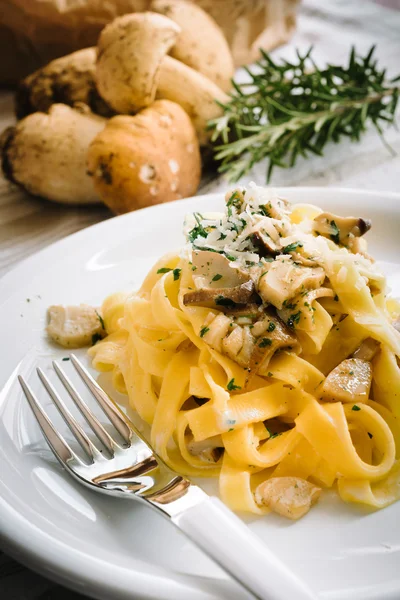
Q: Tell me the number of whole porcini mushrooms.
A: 3